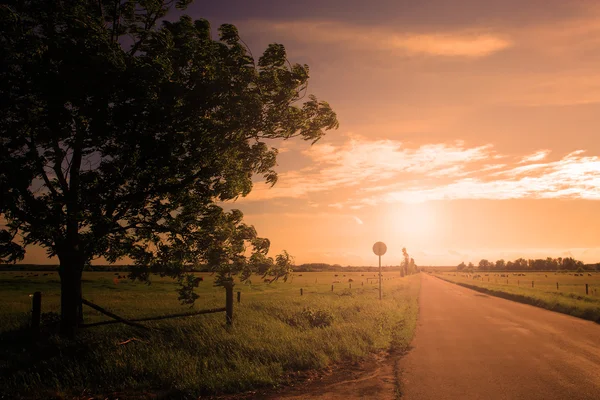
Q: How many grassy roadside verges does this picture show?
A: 2